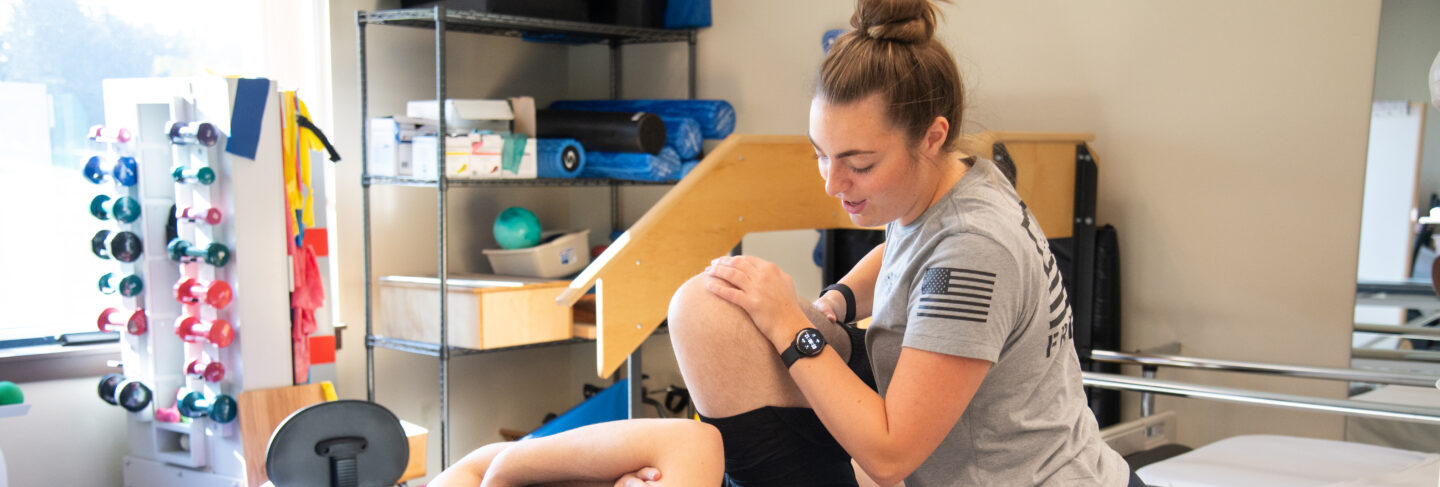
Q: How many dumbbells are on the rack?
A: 15